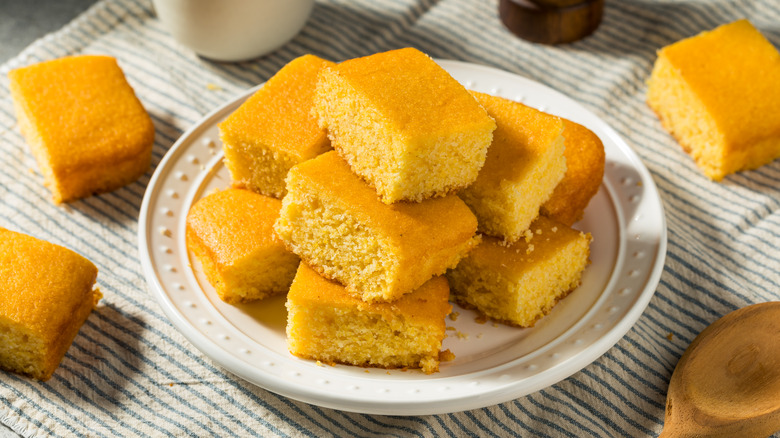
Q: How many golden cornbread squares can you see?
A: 11